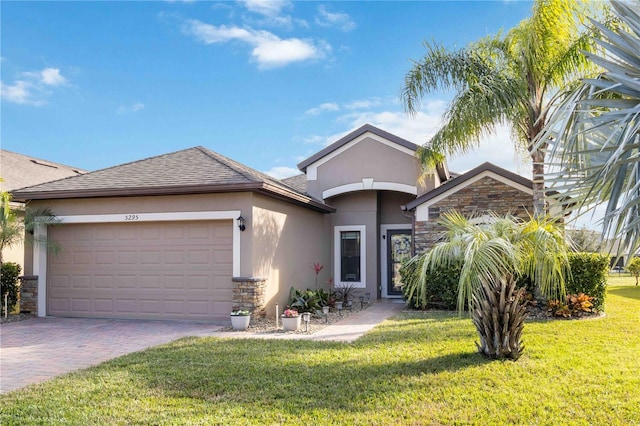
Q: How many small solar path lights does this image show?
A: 6